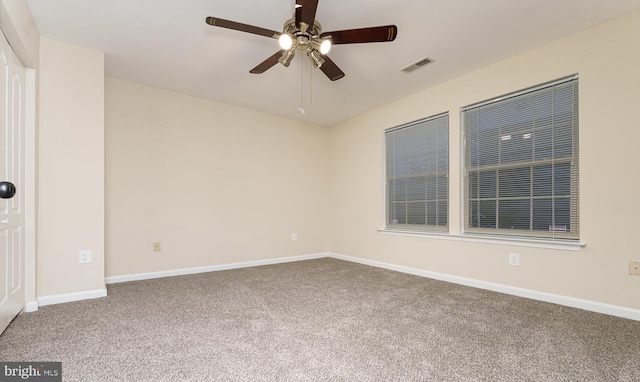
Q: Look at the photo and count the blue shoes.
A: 0